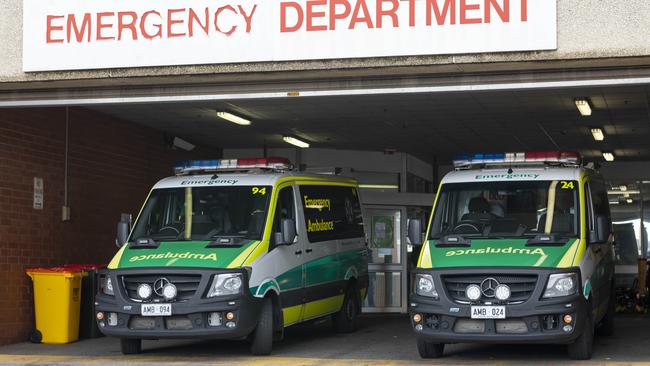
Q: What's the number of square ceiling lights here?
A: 3